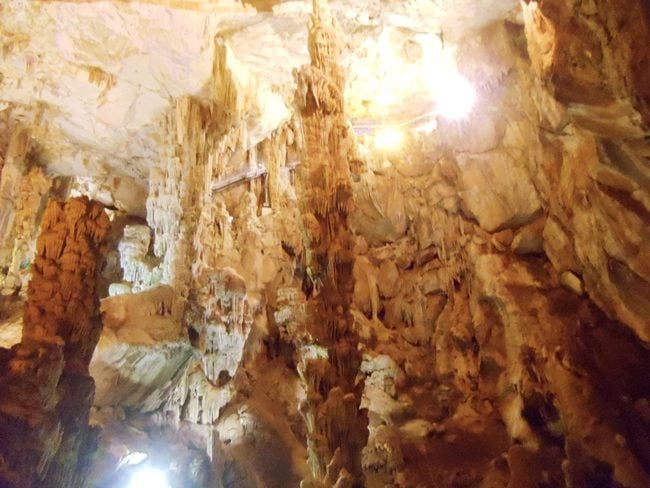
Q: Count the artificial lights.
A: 3